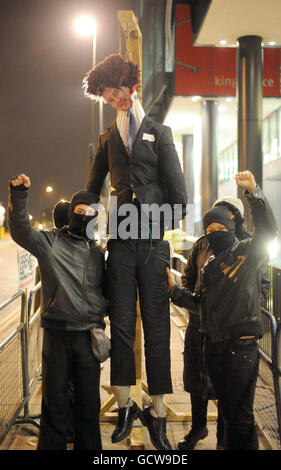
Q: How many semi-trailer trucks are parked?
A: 0